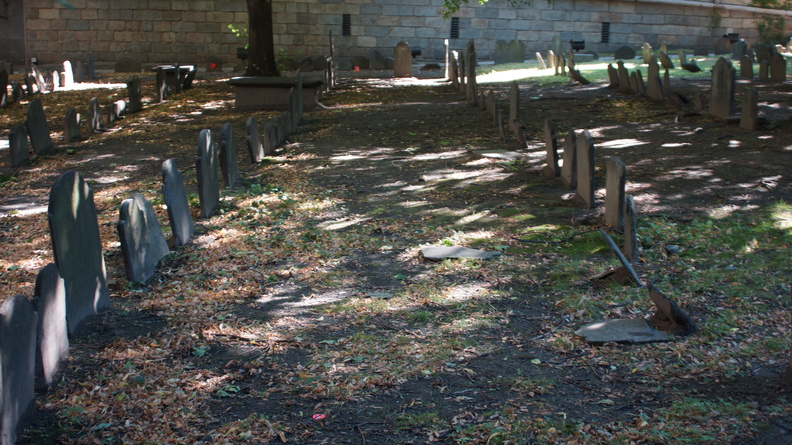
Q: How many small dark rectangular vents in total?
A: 3